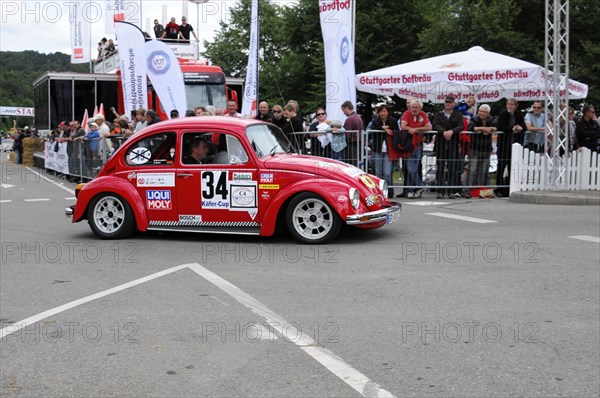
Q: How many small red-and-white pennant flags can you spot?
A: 3